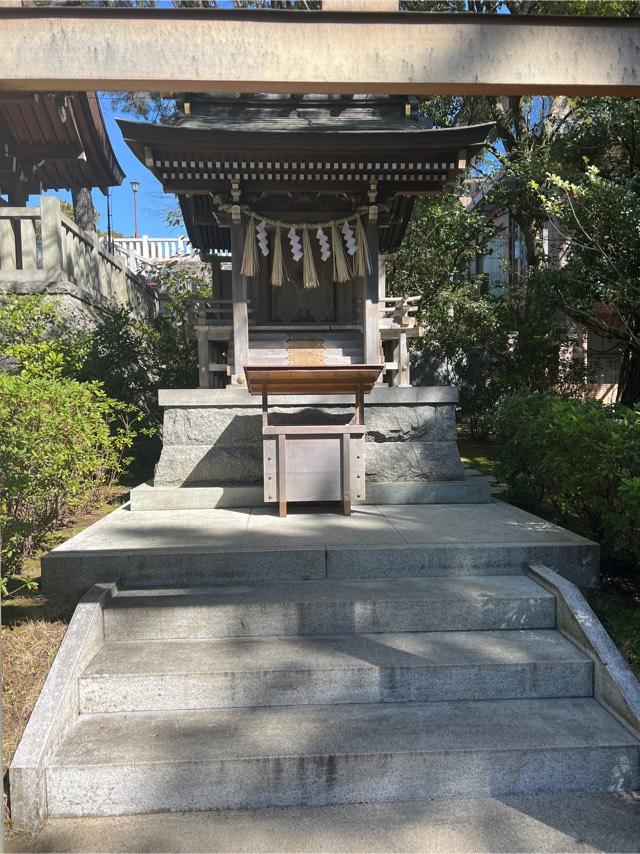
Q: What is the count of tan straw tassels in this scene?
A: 5